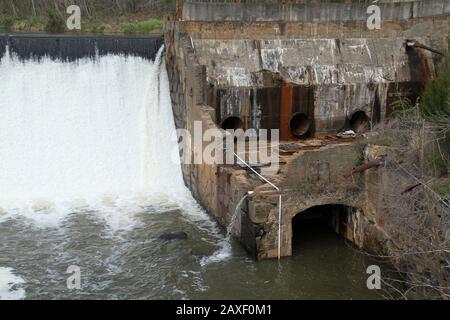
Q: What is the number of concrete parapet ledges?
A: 1